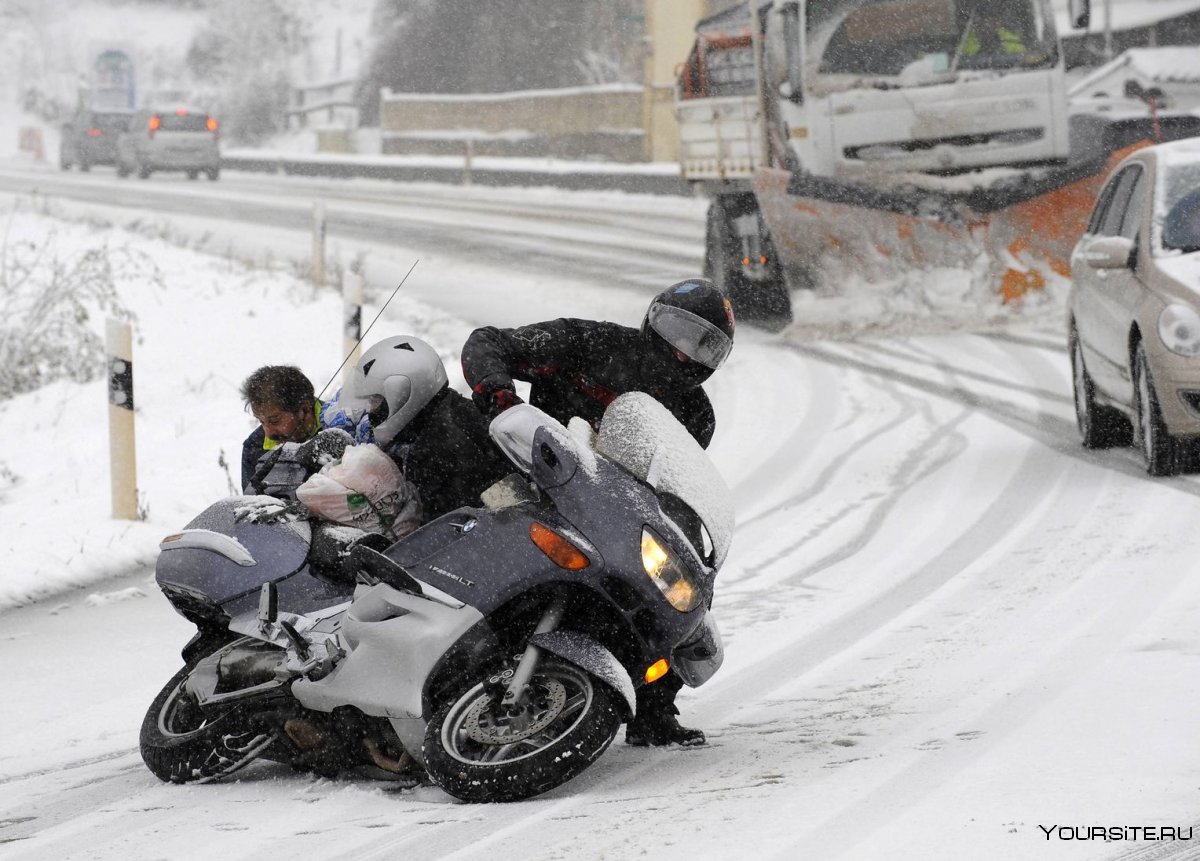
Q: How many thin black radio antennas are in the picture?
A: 1